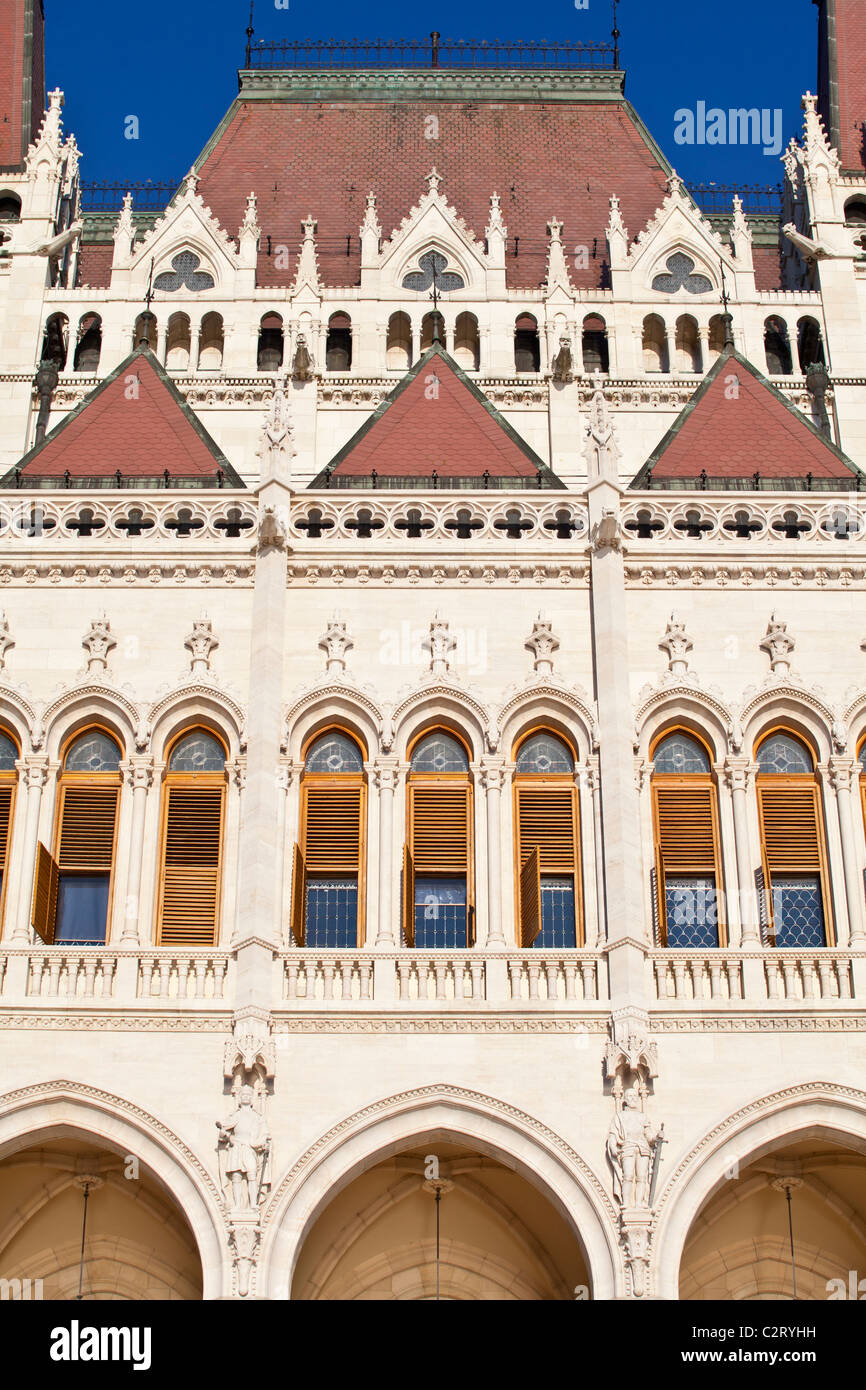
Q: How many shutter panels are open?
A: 6